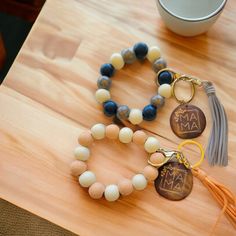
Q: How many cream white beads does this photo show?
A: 12